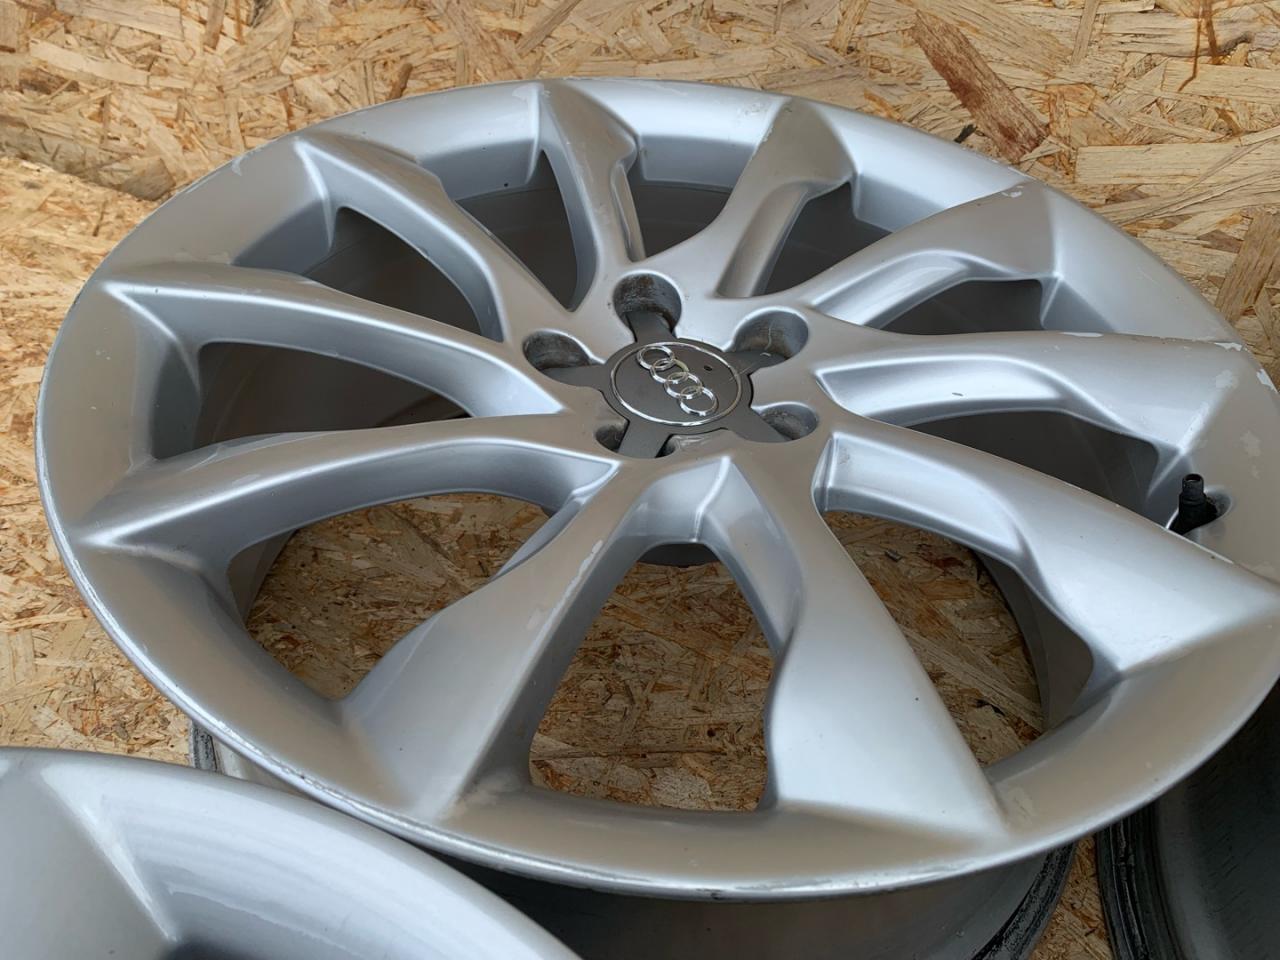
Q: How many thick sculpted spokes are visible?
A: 10